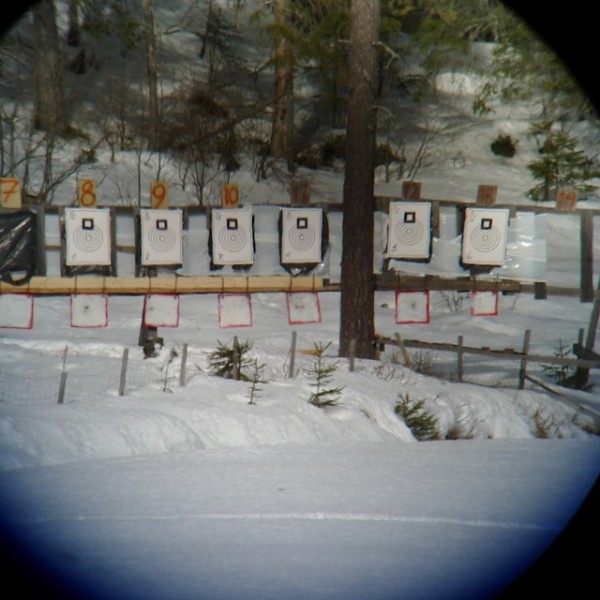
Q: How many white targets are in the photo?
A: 6